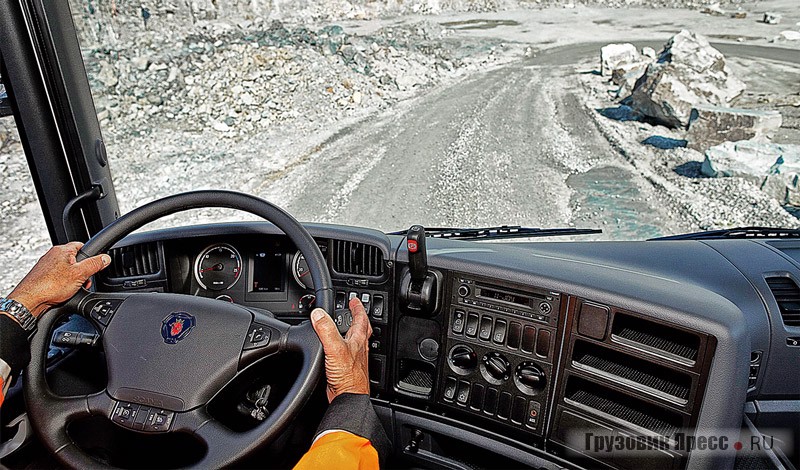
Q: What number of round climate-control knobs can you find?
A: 3